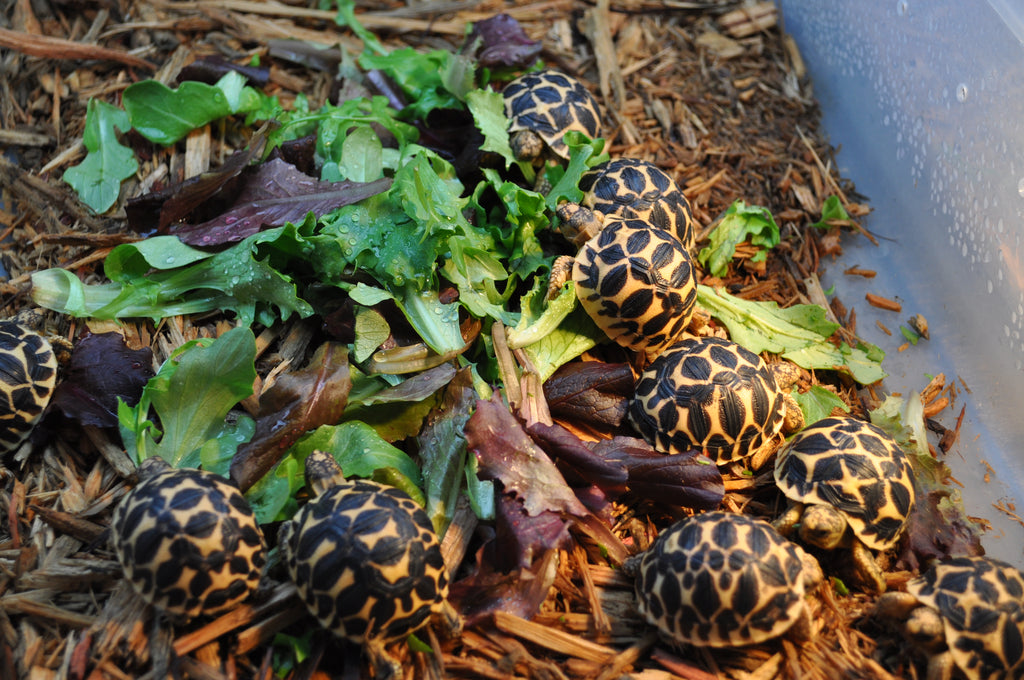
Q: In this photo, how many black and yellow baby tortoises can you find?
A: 10